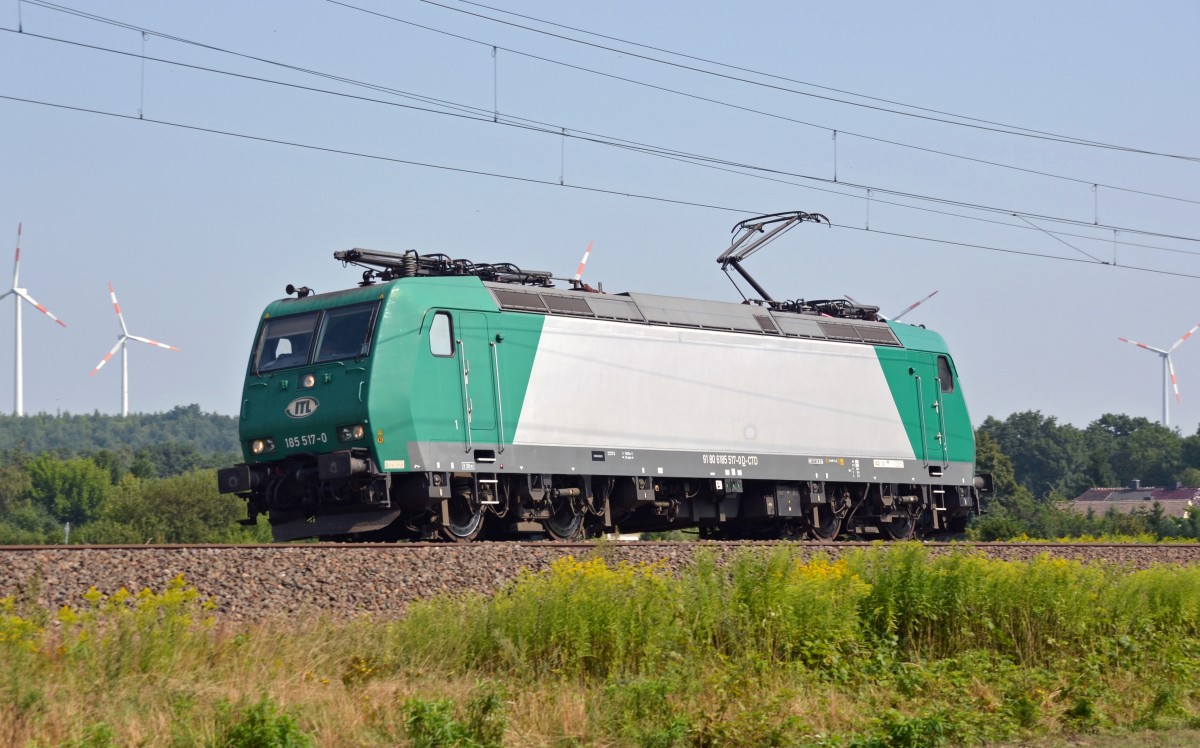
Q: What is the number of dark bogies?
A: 2